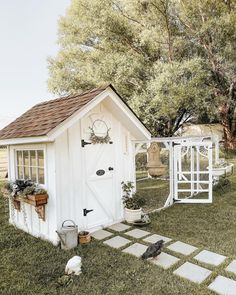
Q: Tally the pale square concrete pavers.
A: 12